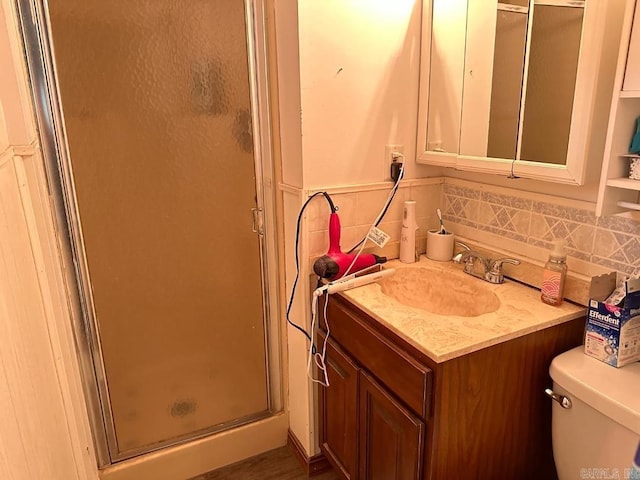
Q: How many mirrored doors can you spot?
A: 3